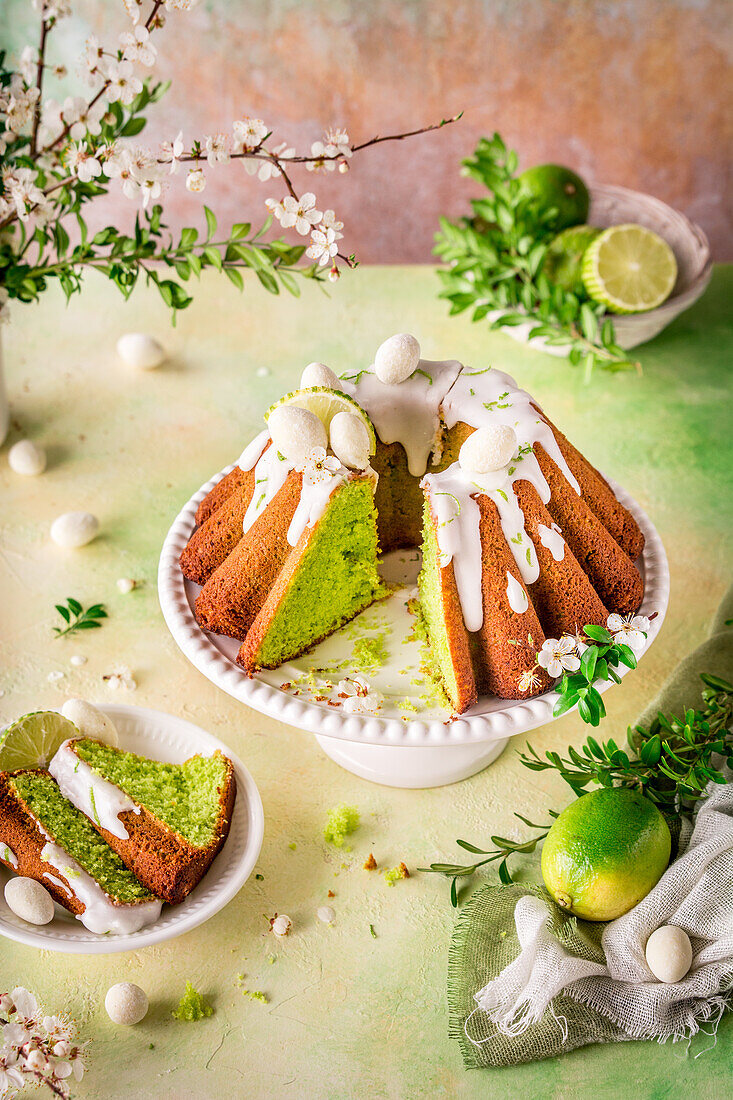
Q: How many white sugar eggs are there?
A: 12